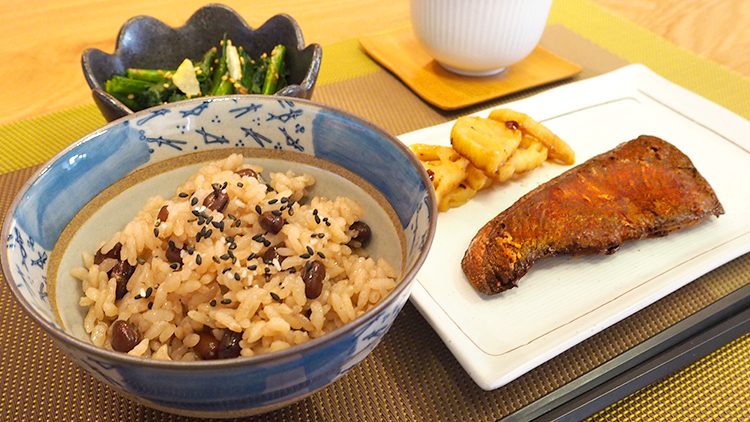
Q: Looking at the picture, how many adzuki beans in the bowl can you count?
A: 13